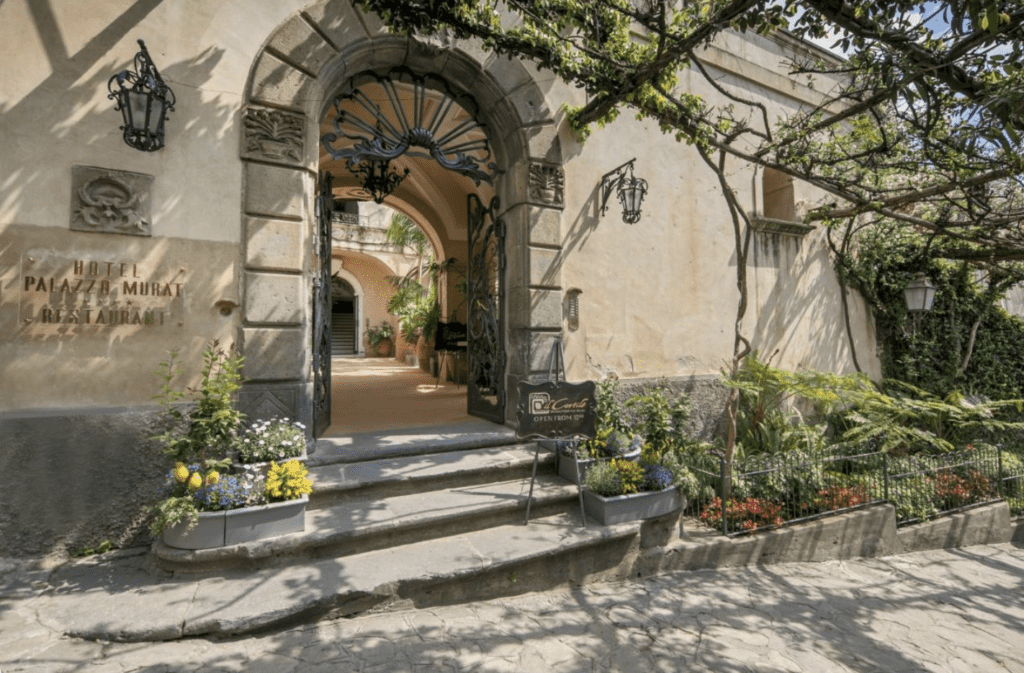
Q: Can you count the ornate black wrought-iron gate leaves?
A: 2